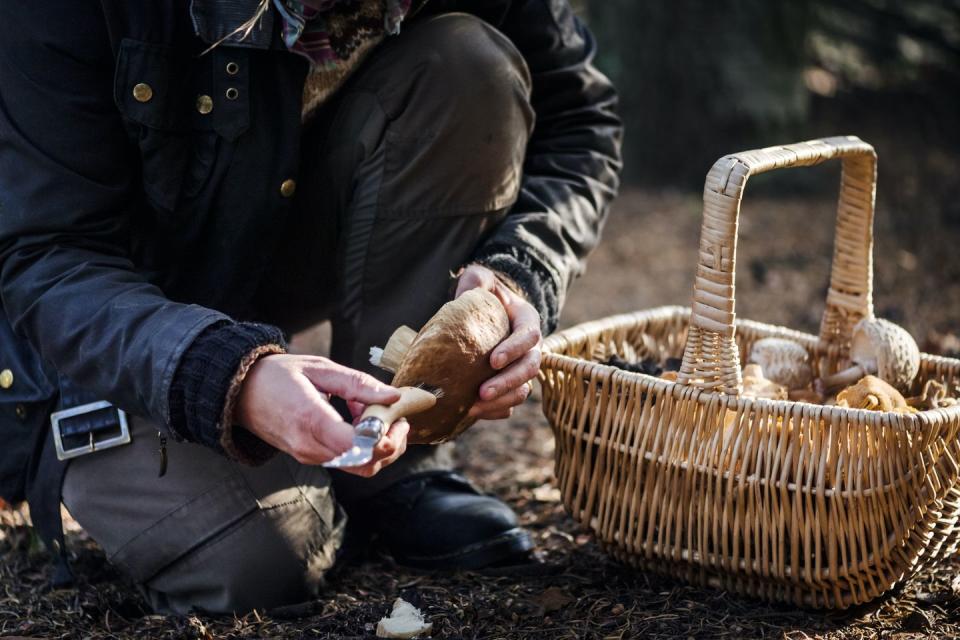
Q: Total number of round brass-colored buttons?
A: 4